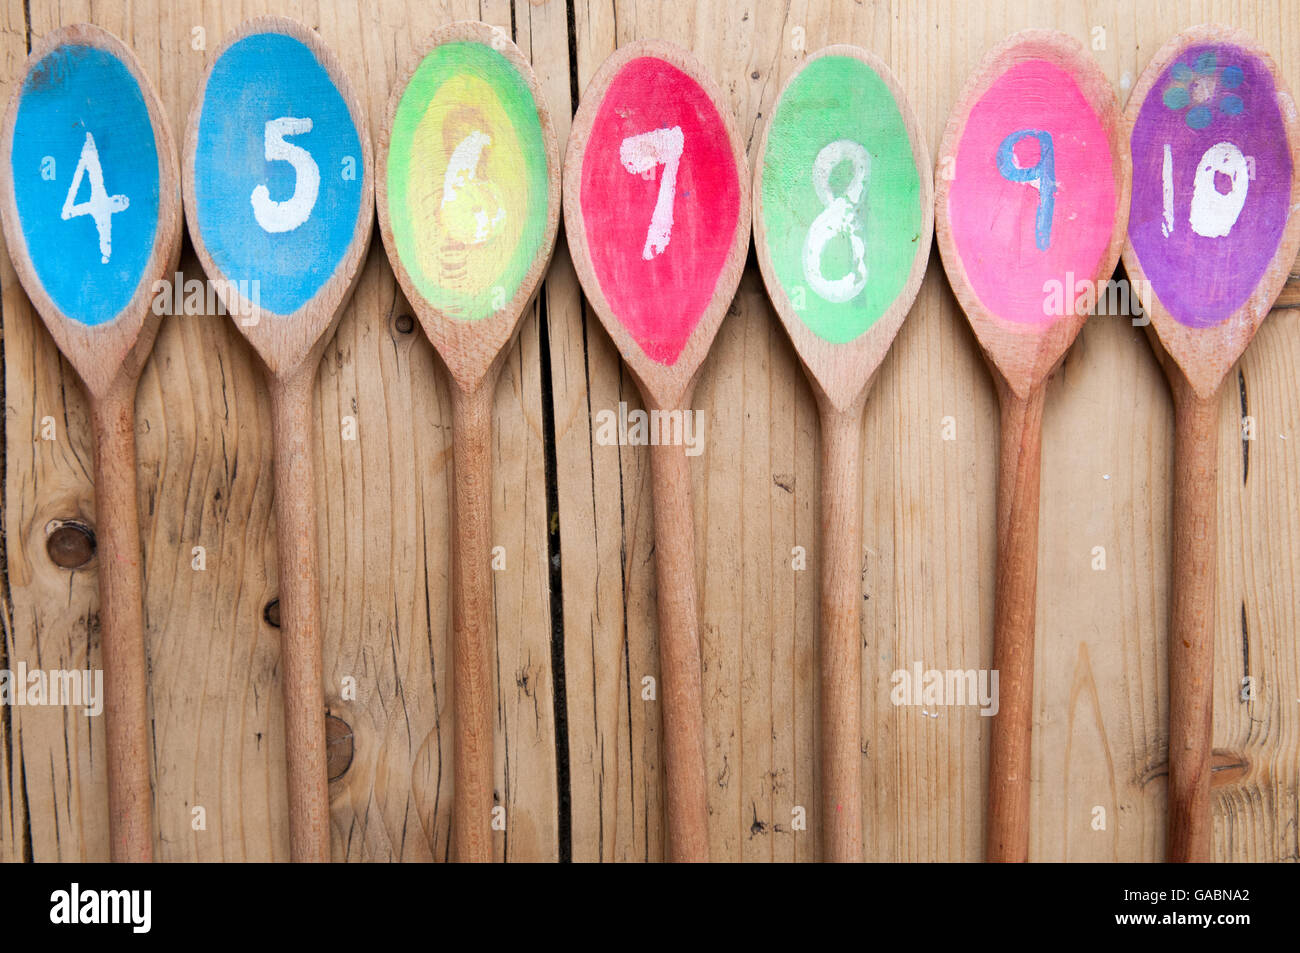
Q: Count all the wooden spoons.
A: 7